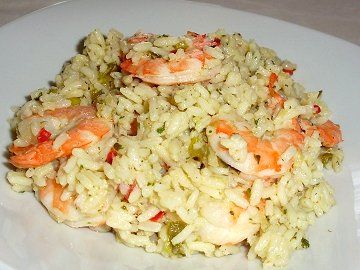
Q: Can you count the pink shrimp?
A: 5